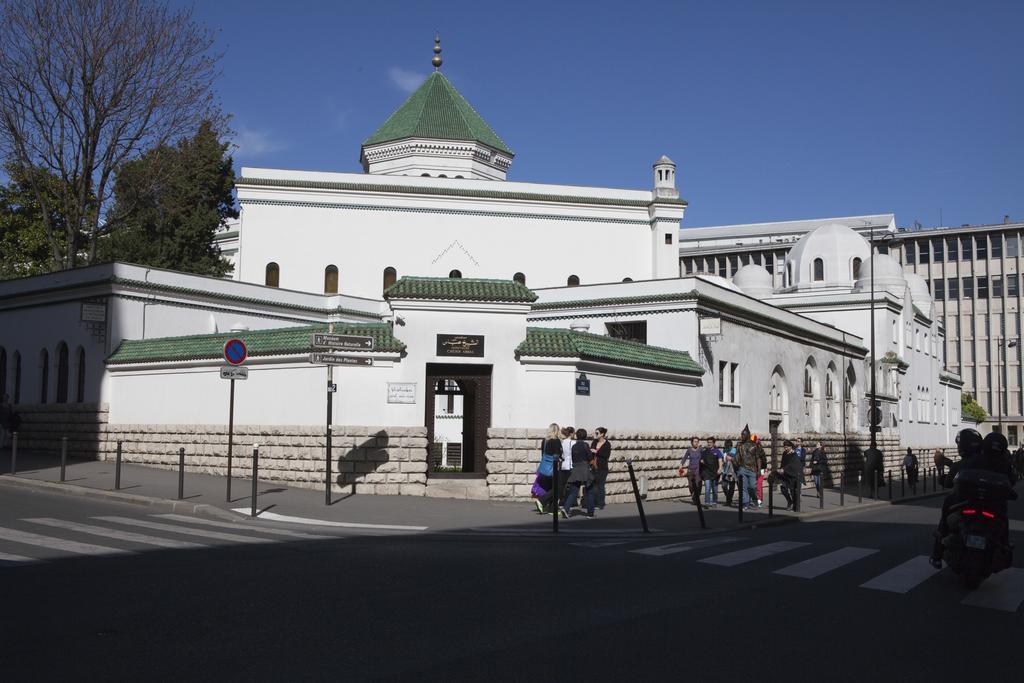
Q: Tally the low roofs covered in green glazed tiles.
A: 3